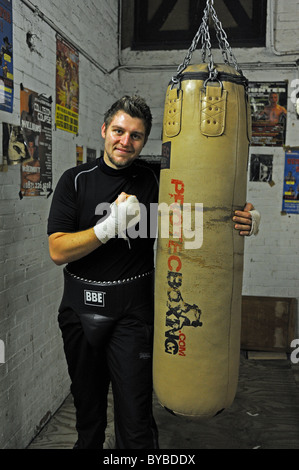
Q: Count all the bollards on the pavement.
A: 0